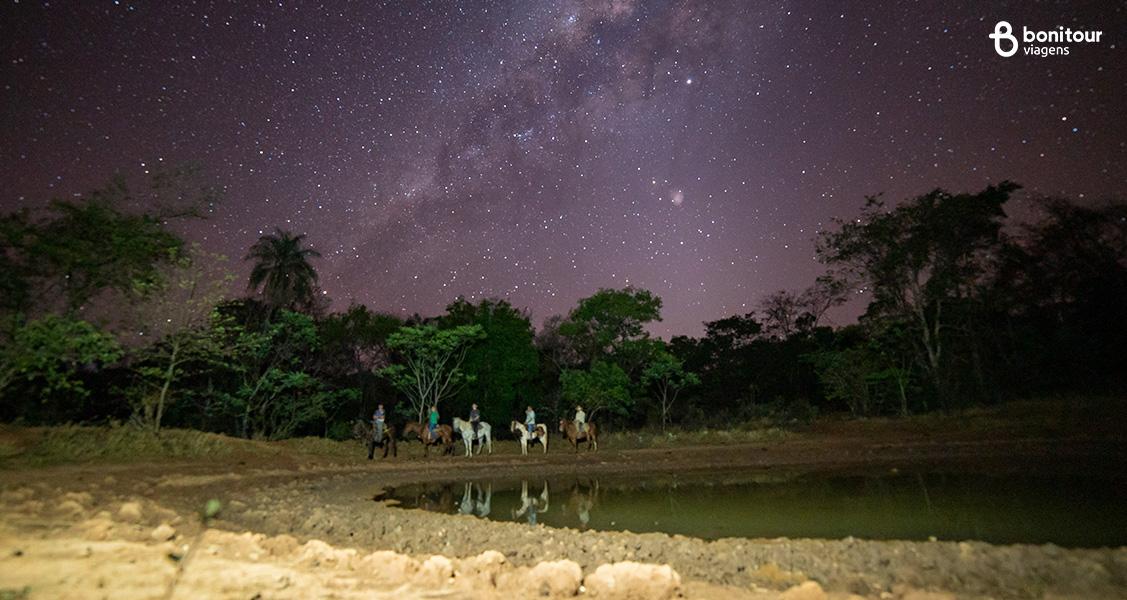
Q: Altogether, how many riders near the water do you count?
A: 5